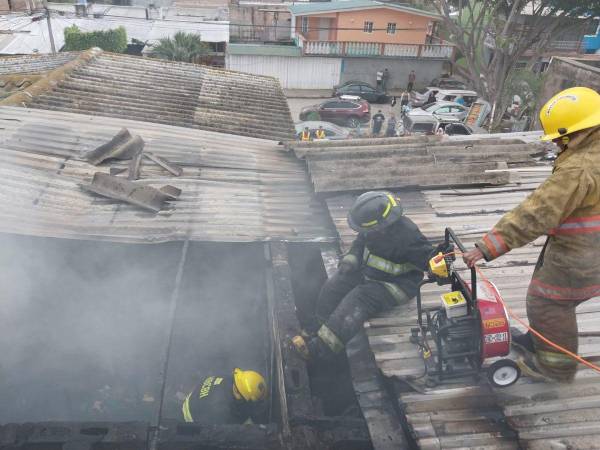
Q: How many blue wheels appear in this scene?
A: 0